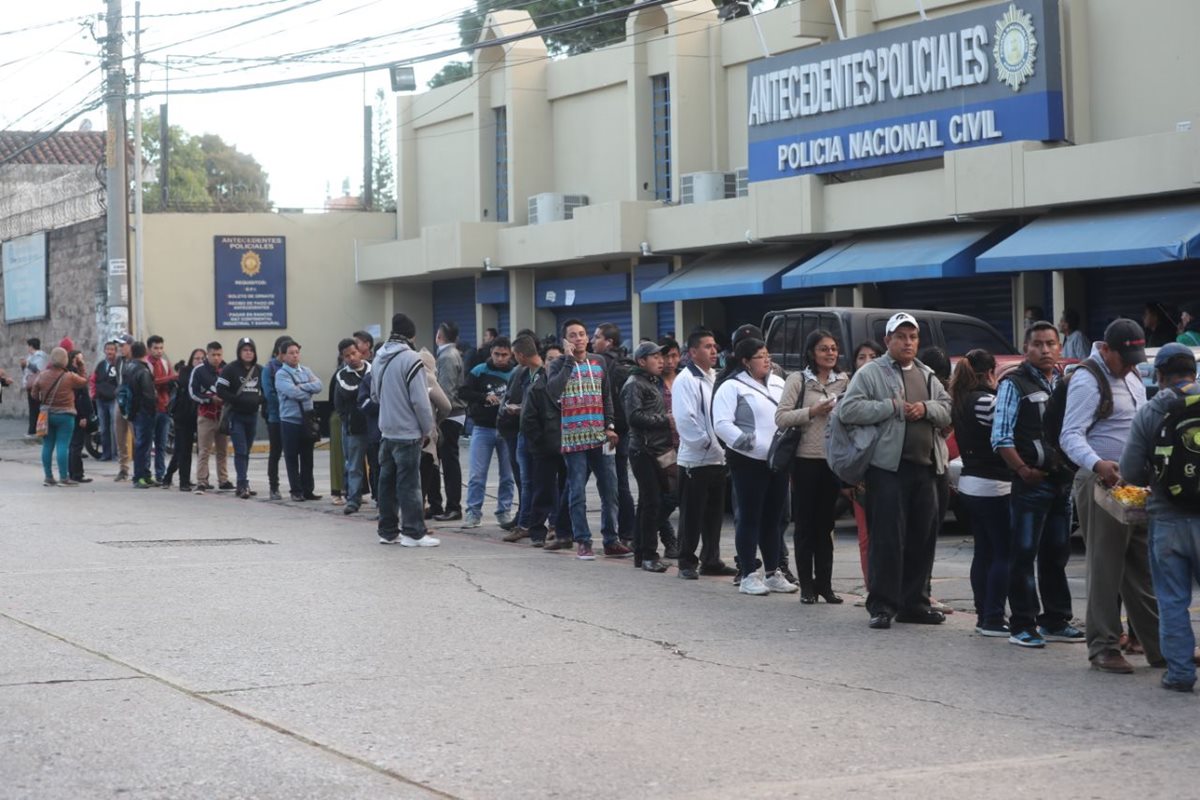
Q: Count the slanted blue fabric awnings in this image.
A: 3